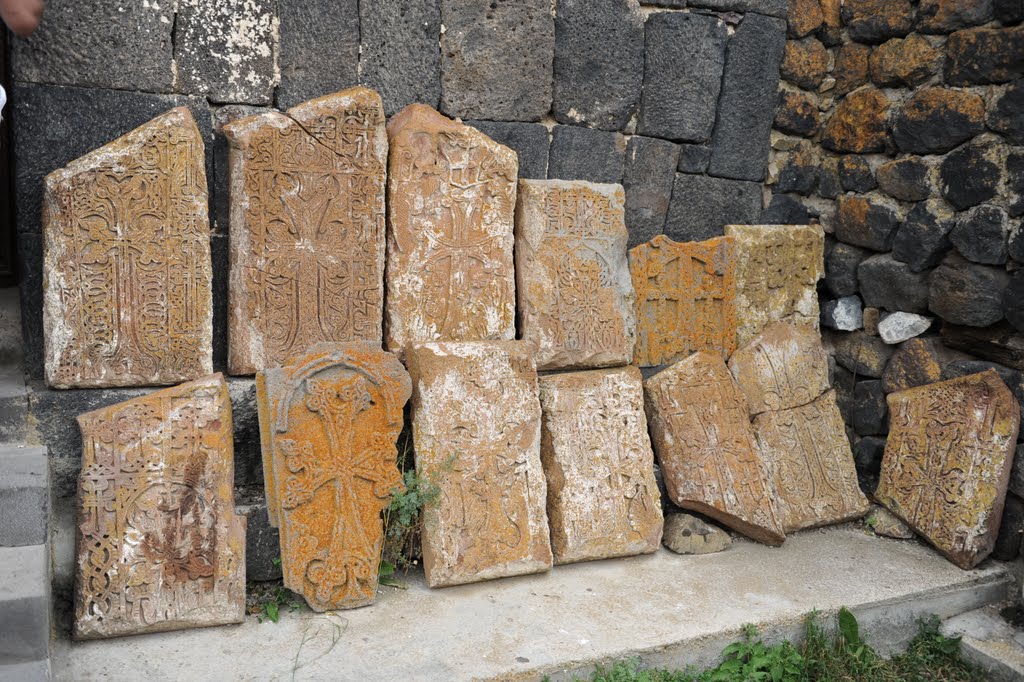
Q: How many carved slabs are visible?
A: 13